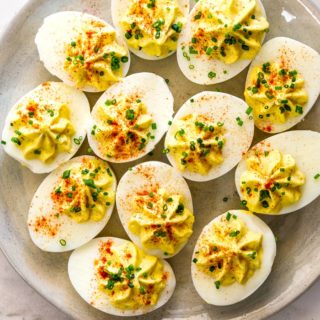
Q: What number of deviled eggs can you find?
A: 12